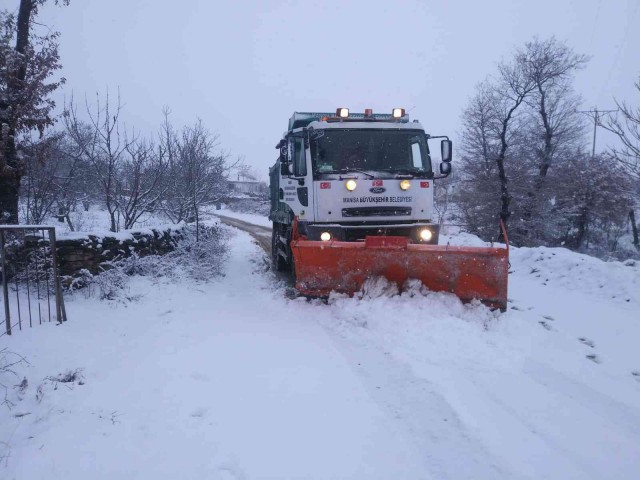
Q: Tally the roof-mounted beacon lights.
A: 3